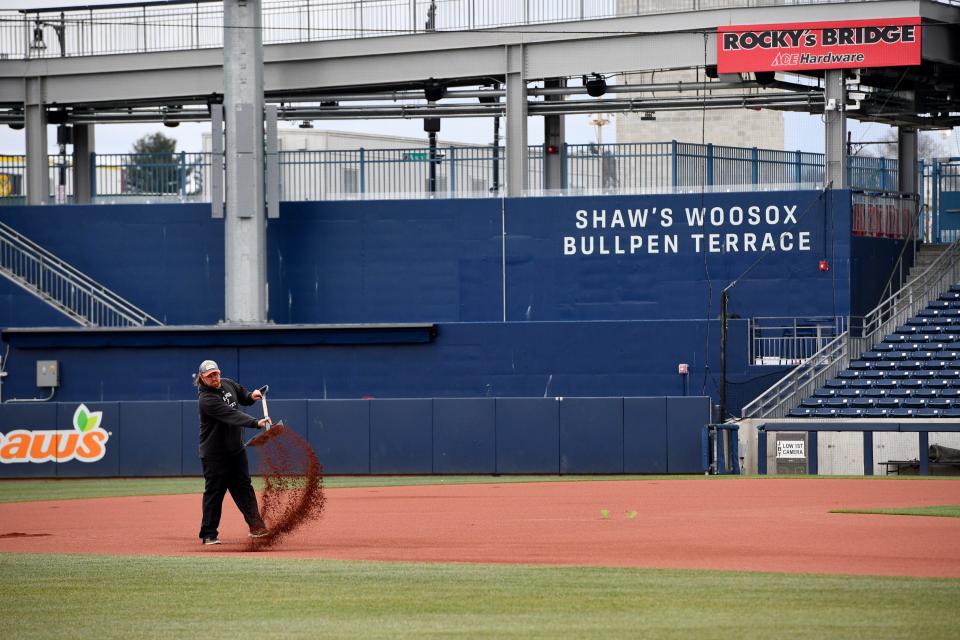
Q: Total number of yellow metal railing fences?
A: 0